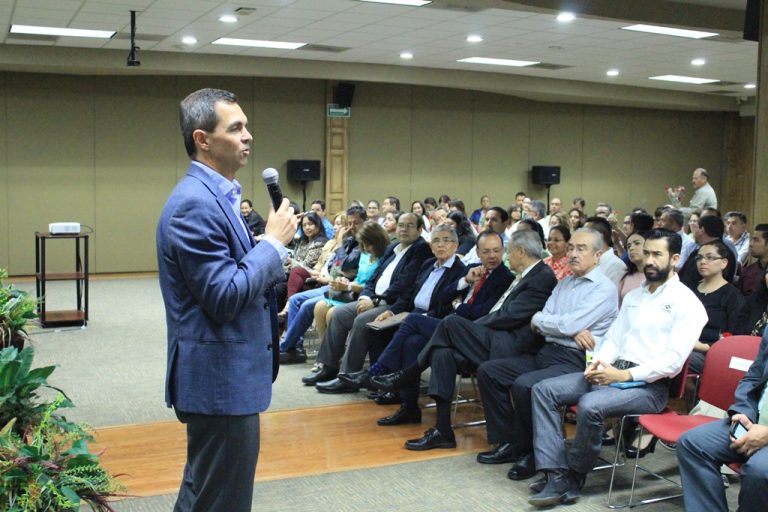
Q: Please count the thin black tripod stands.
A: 2